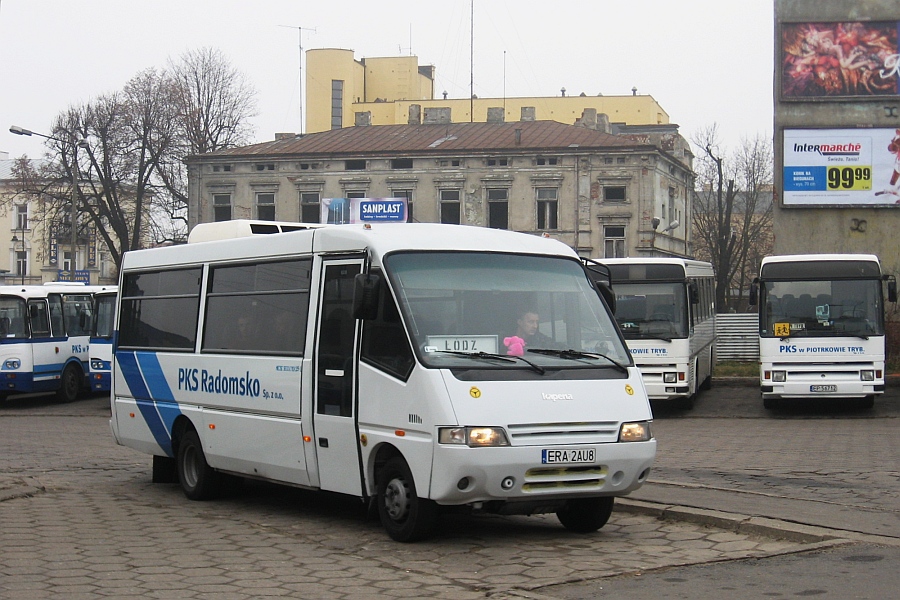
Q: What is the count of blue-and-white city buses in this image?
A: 2